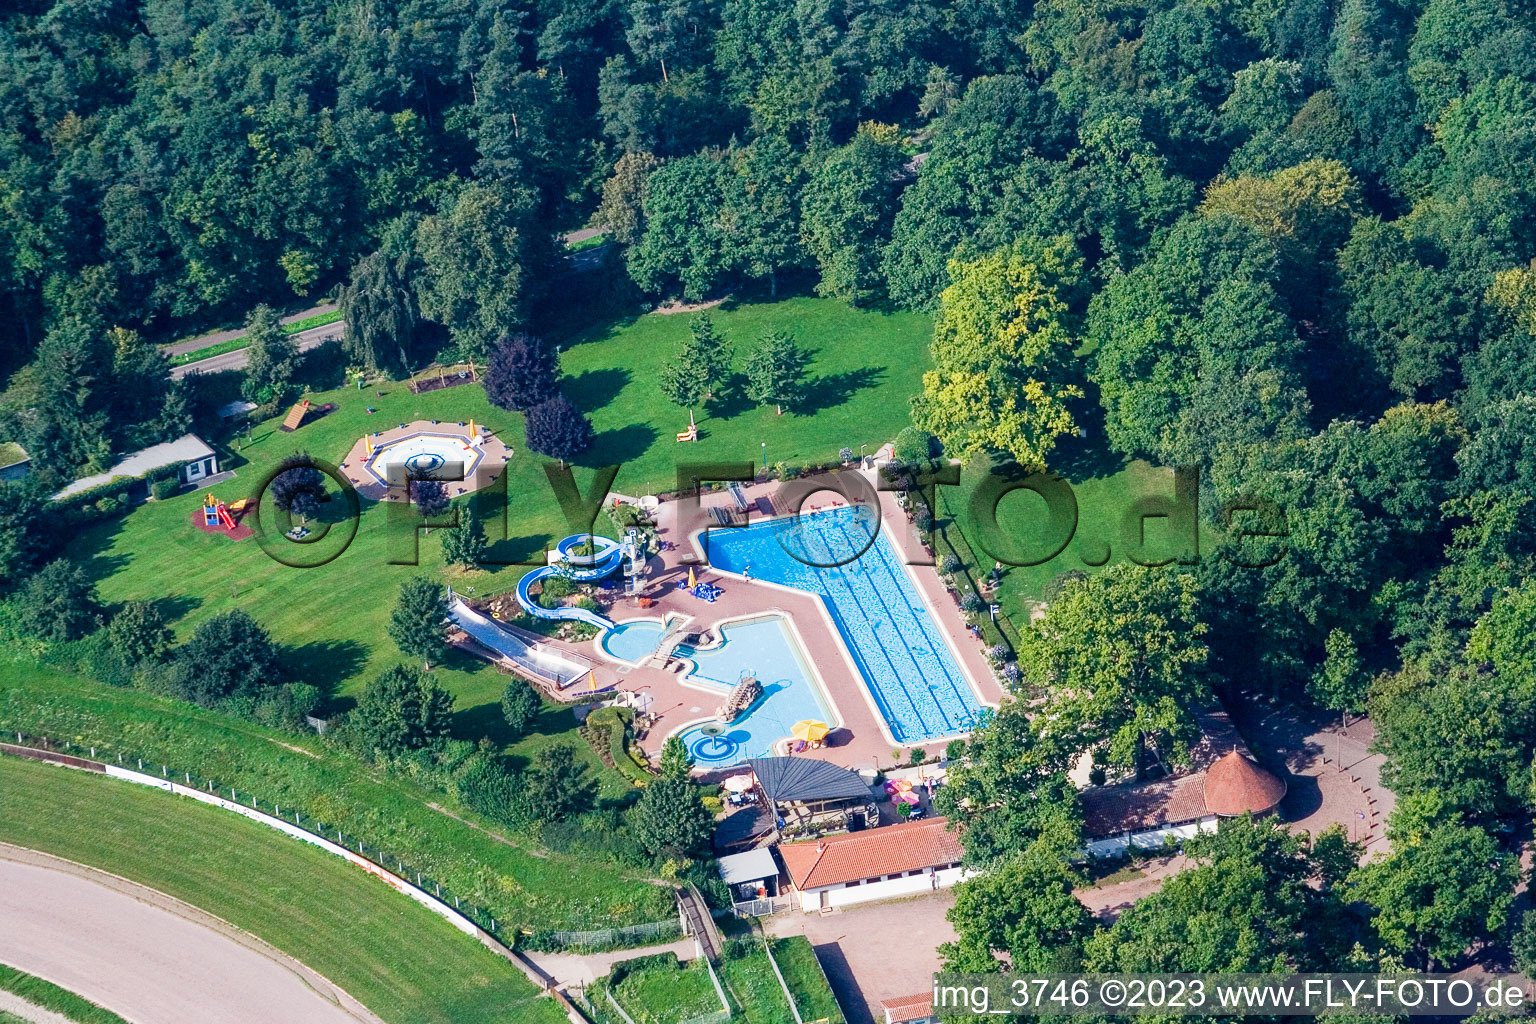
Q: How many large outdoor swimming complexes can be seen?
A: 1